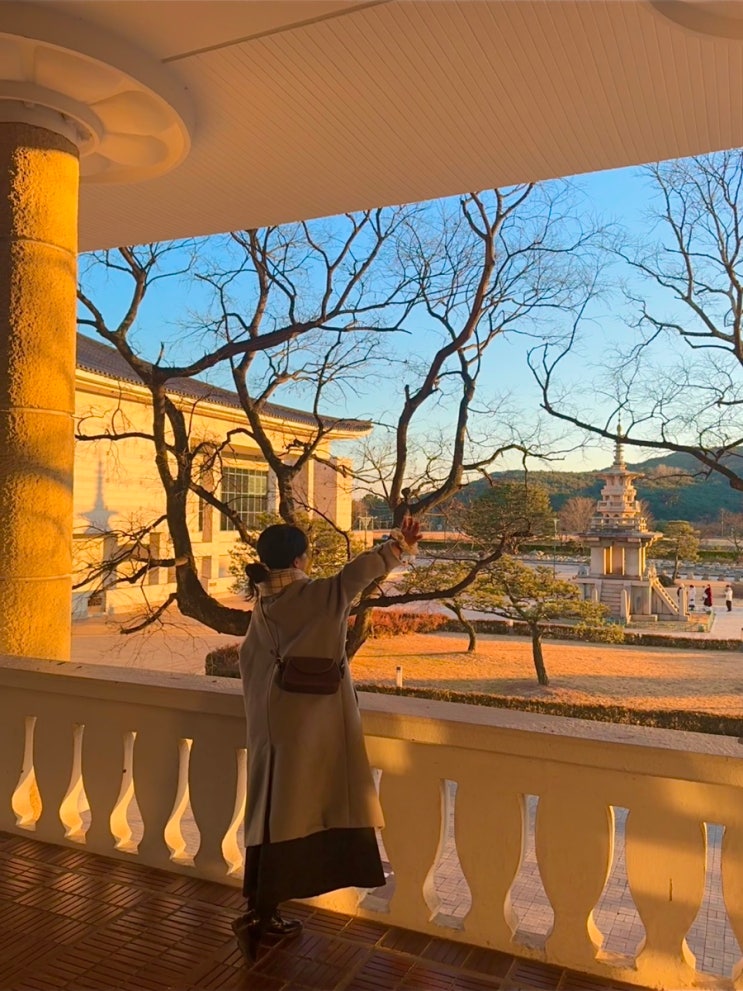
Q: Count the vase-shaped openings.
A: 10